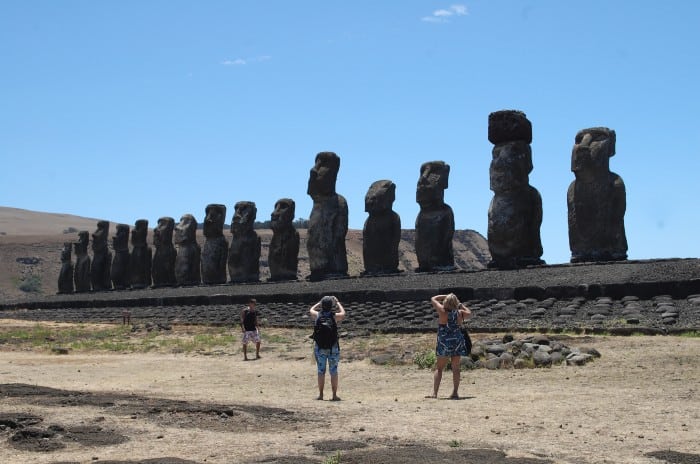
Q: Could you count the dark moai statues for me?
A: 15